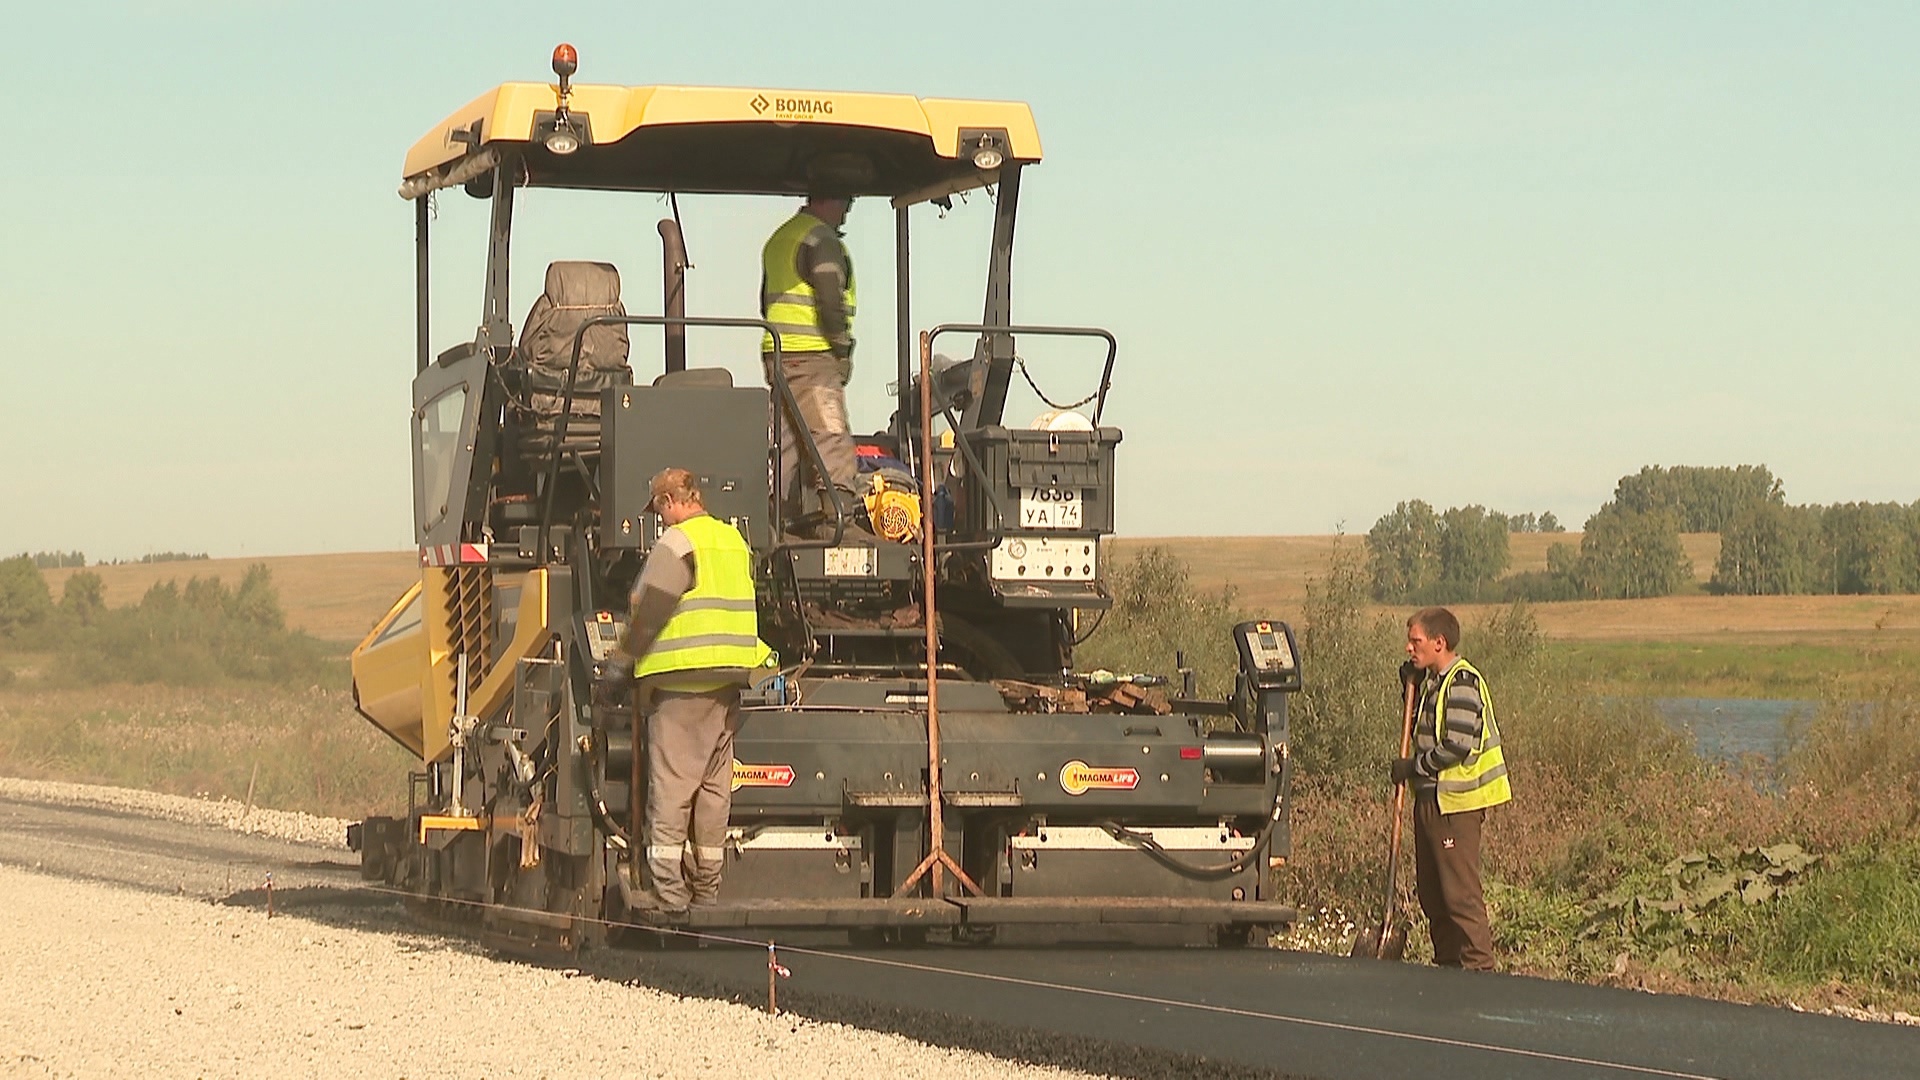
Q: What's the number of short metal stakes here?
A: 2